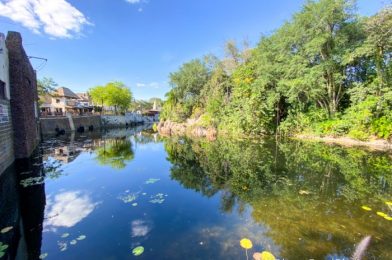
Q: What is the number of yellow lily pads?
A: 6